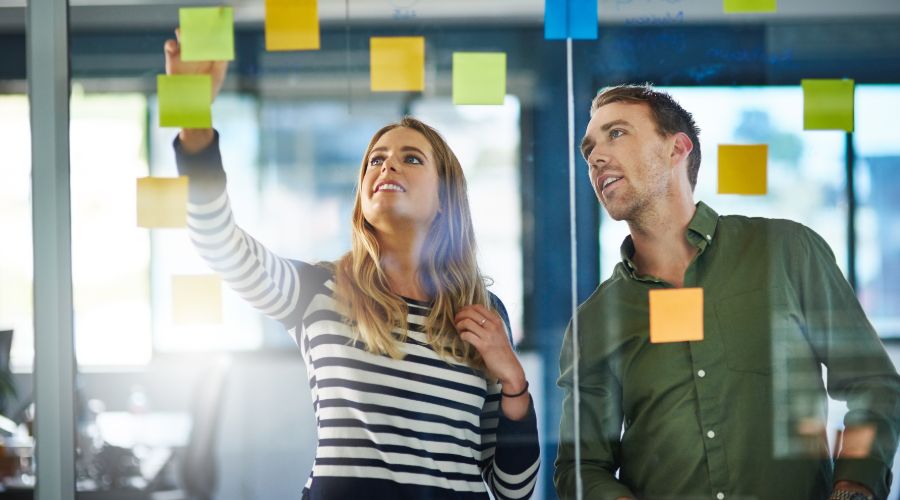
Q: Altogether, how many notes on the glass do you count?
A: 12